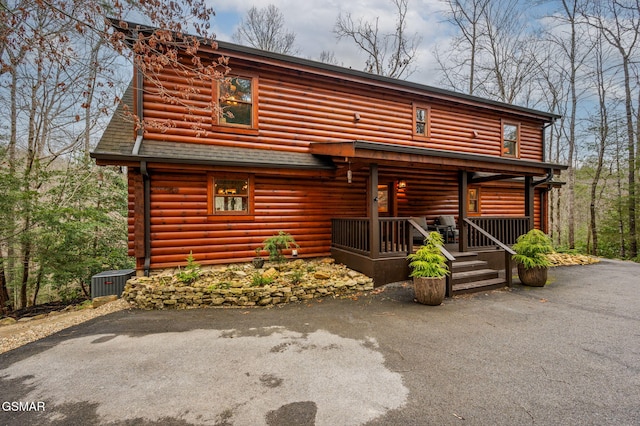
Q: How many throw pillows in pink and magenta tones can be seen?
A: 0